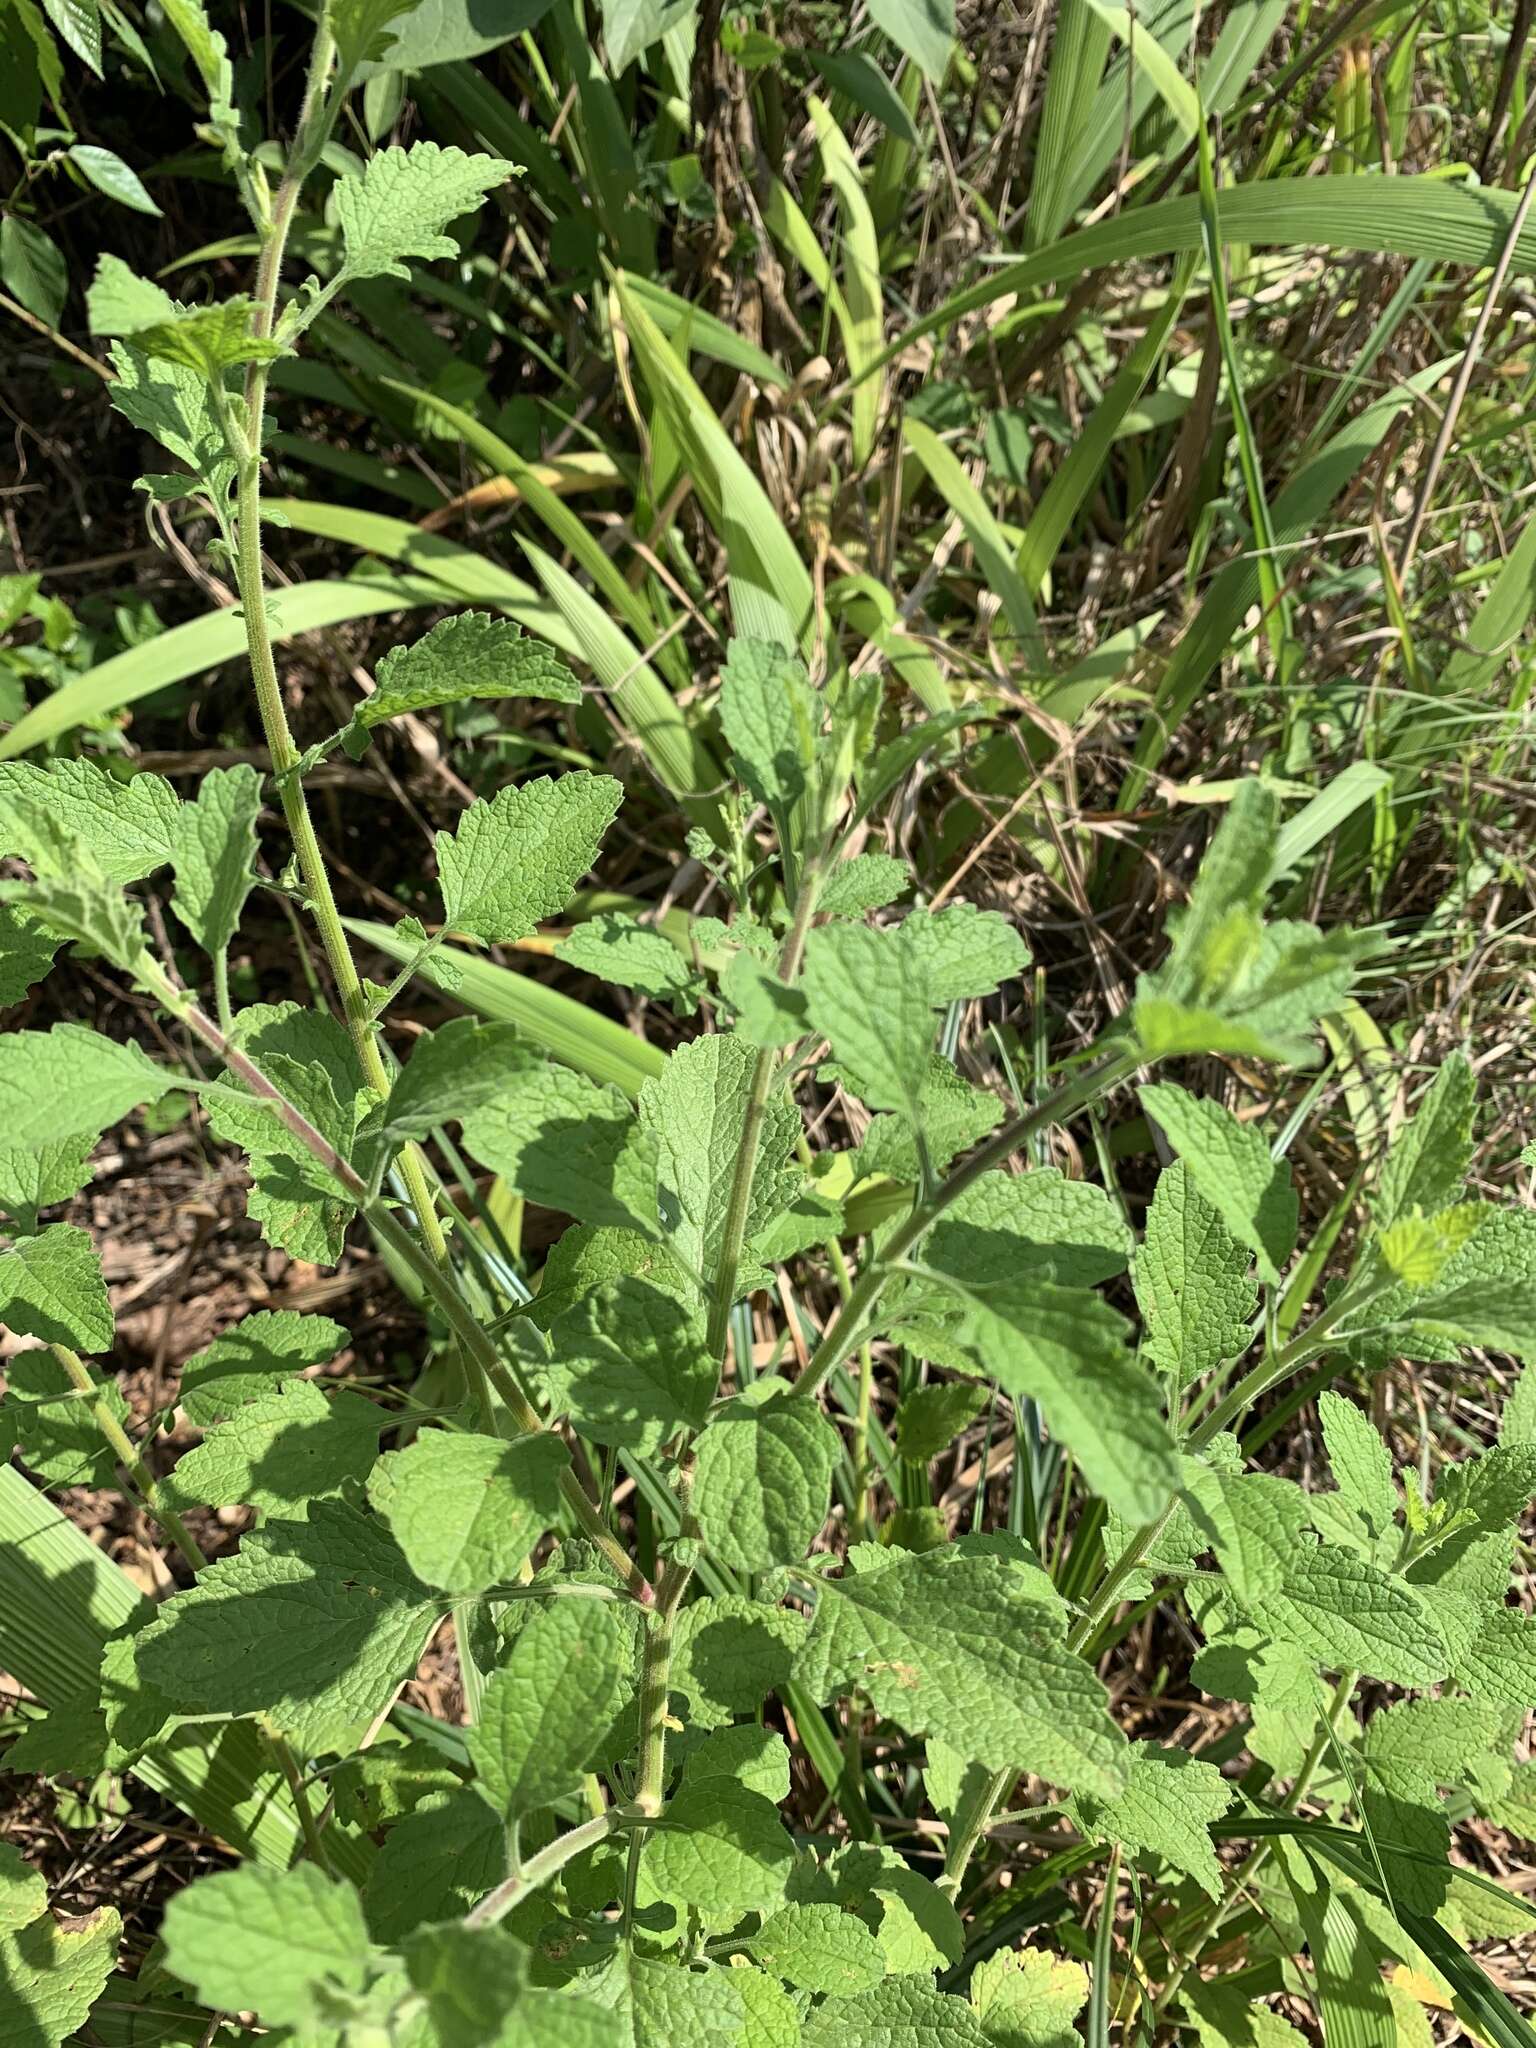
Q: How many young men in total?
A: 0